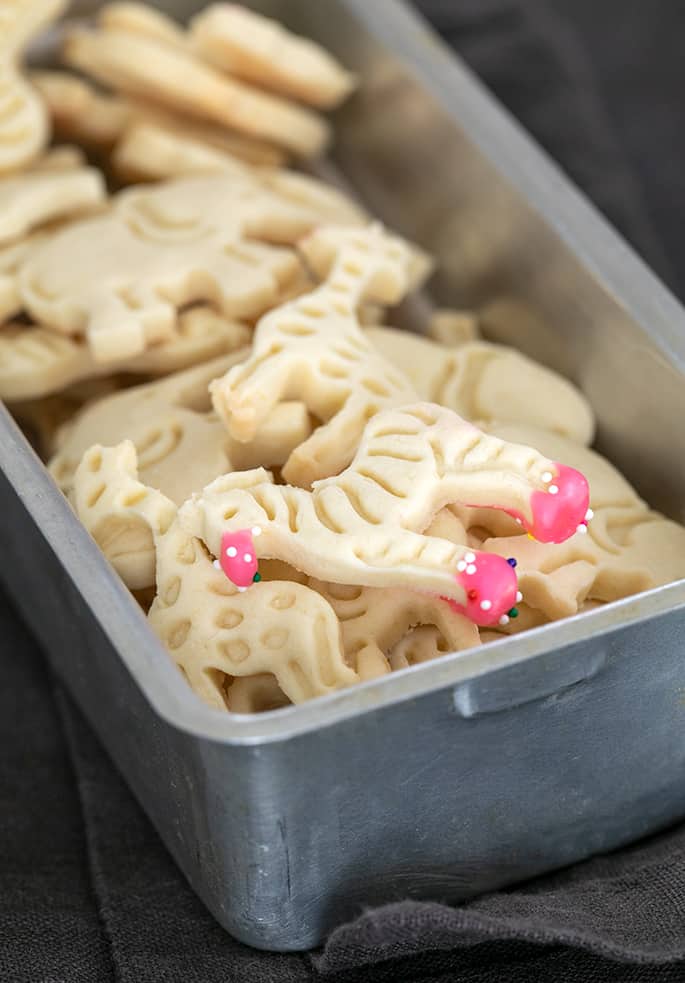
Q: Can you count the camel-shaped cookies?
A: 0